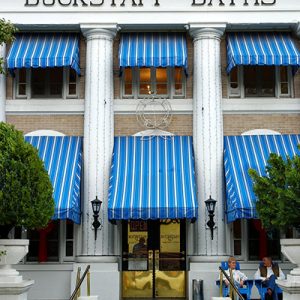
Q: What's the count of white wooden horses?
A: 0